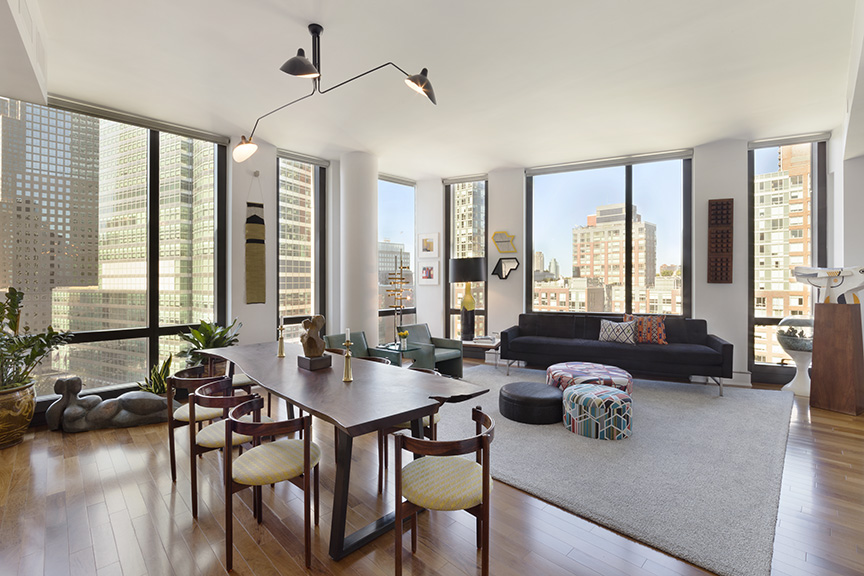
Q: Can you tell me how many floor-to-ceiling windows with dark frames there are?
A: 6